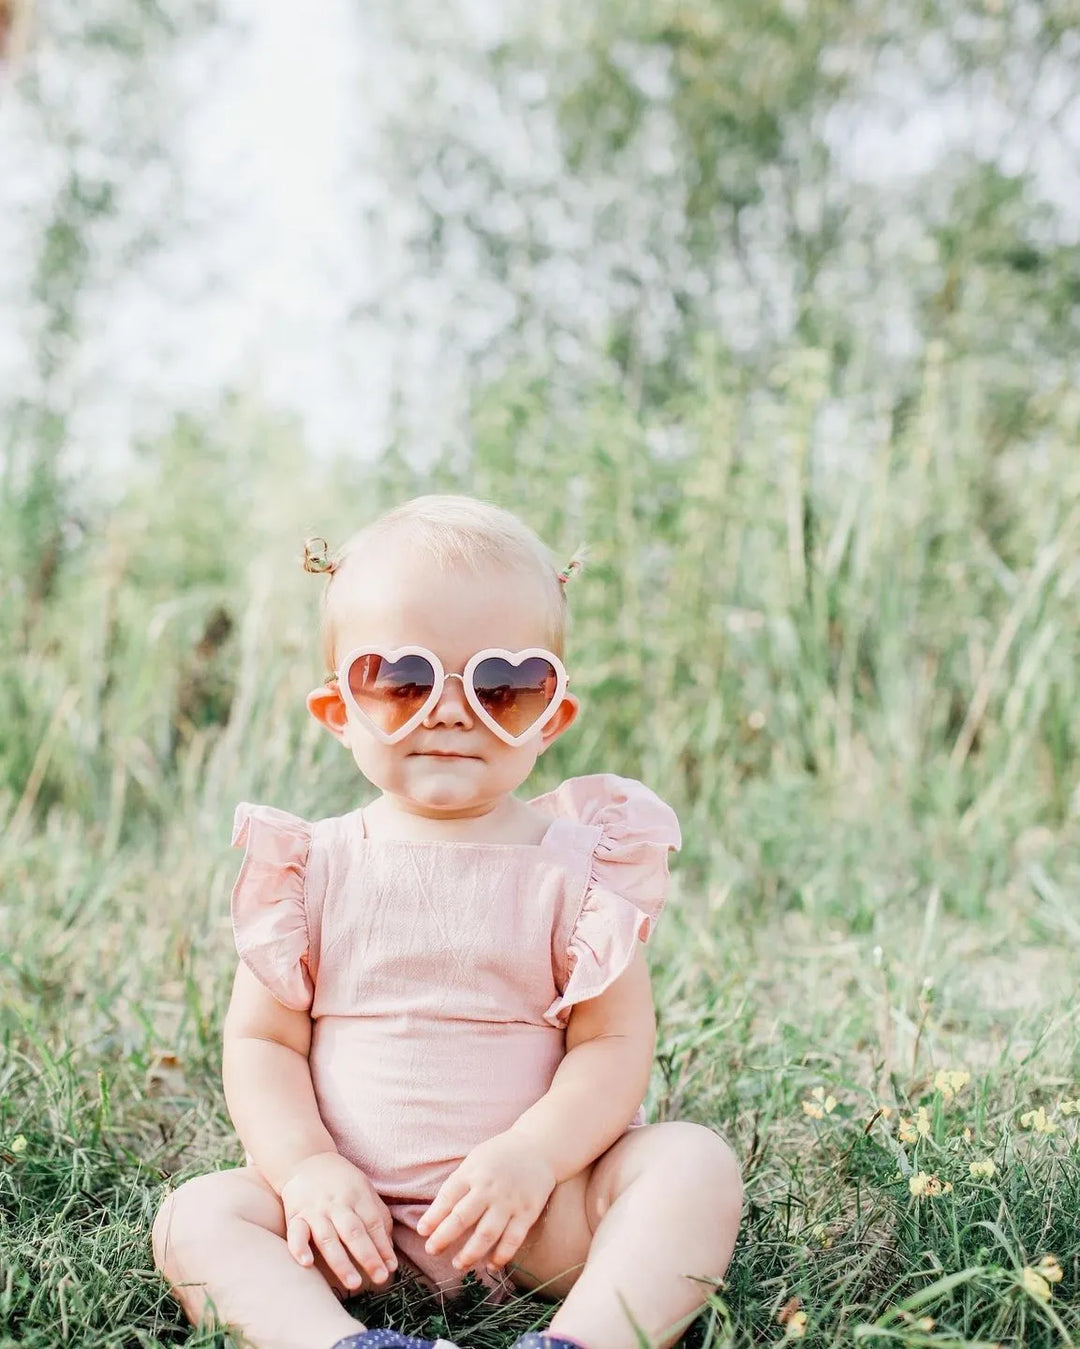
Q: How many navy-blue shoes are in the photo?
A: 2